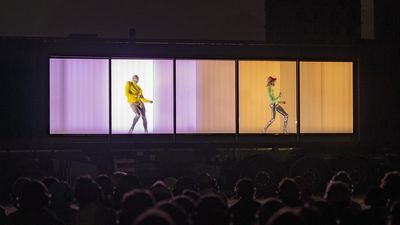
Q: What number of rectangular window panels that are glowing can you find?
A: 5